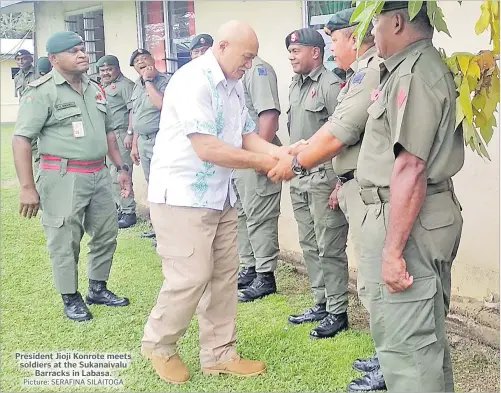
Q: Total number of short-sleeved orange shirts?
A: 0